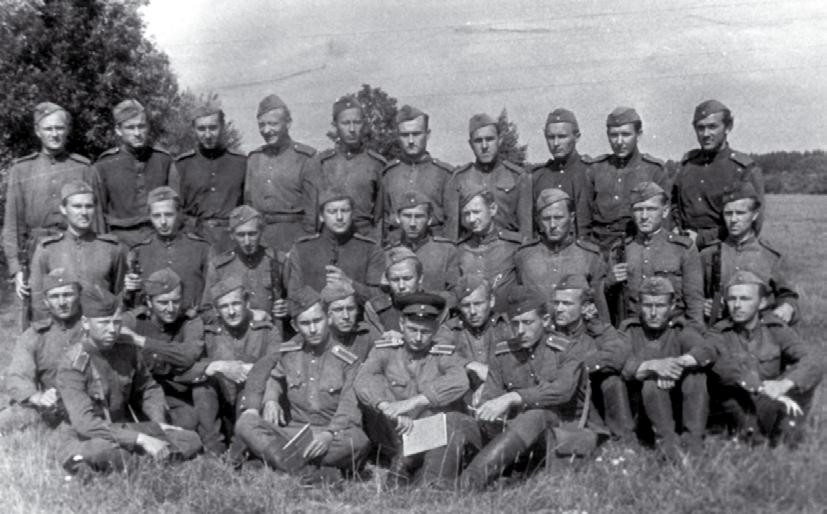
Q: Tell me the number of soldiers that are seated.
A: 13